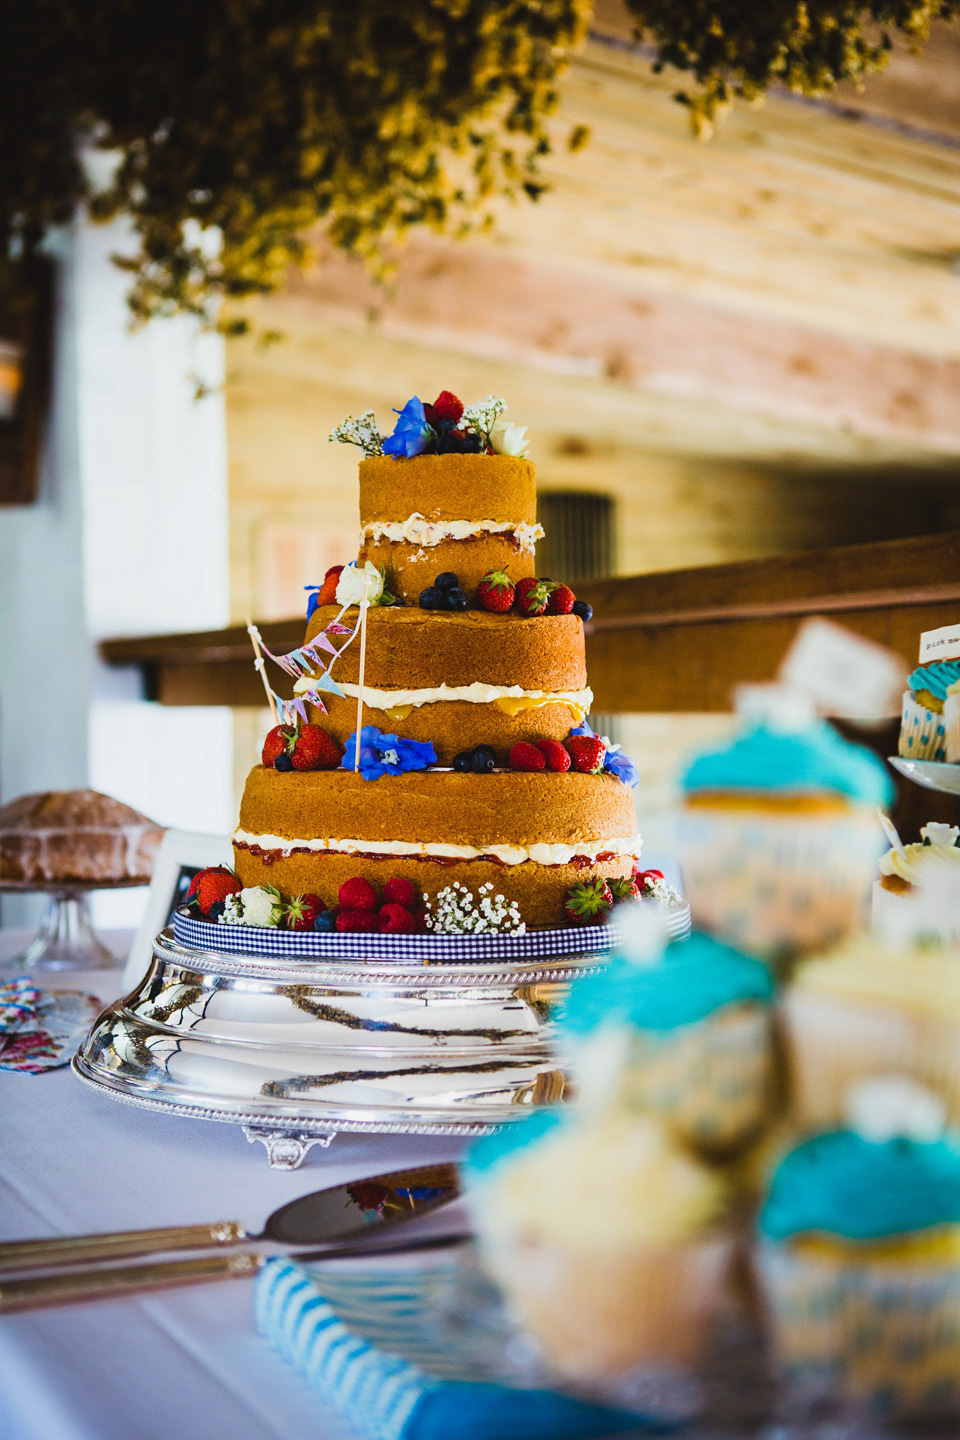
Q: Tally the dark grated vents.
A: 1